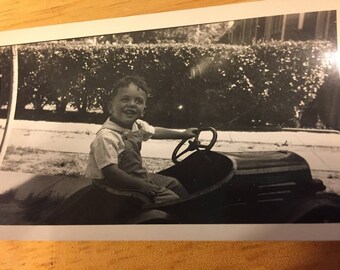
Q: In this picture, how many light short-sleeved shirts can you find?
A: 1